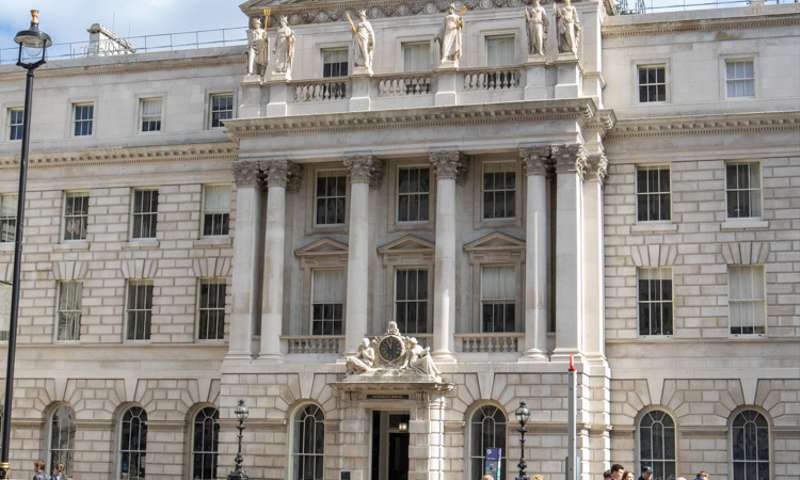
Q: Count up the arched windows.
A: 7